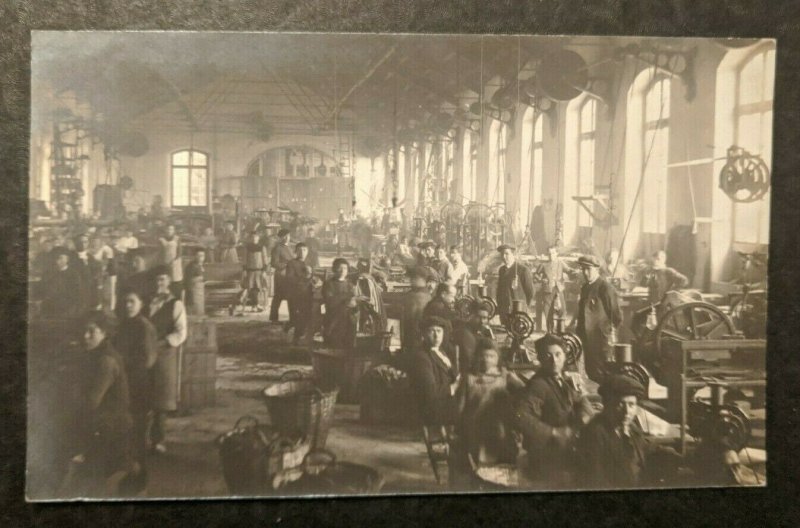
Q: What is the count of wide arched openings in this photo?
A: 1